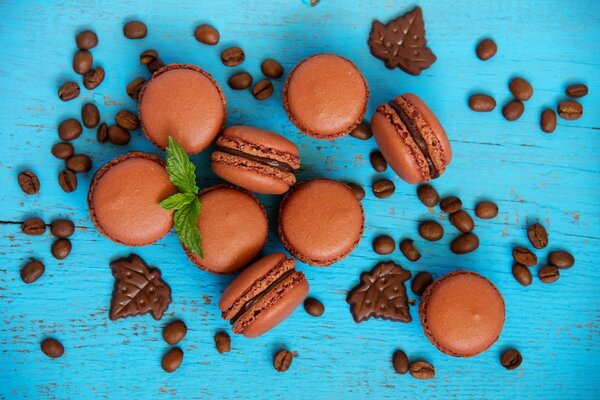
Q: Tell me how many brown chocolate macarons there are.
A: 9